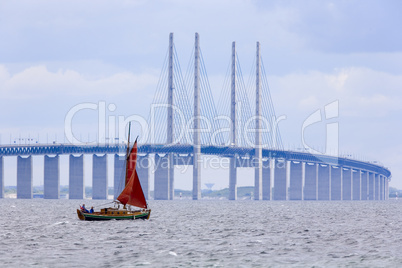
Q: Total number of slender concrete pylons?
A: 4